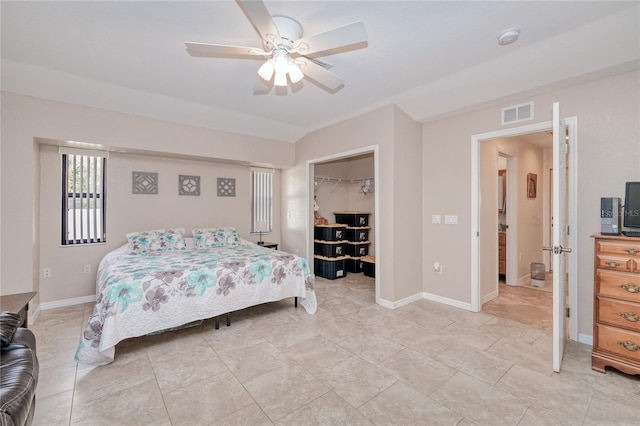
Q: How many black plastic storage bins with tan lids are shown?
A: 8